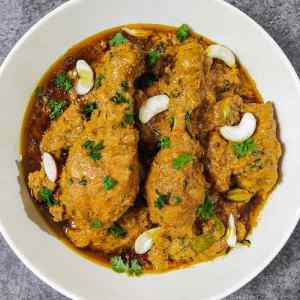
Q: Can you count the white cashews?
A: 7